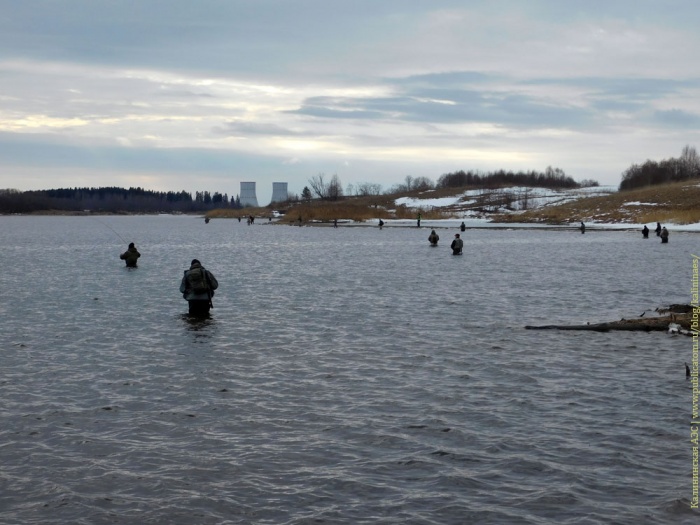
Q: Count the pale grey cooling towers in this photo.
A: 2